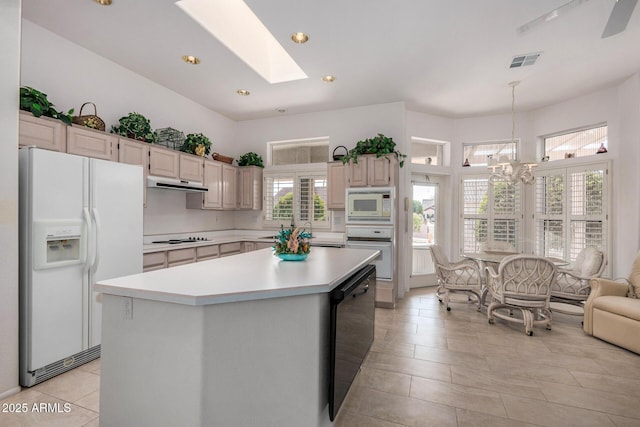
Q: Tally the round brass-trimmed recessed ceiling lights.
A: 5